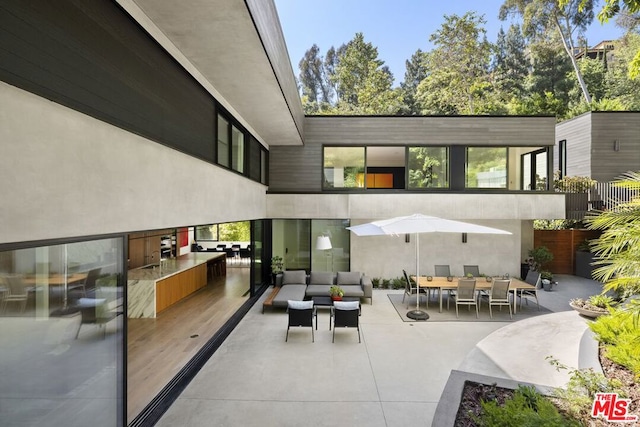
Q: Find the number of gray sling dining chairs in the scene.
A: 6